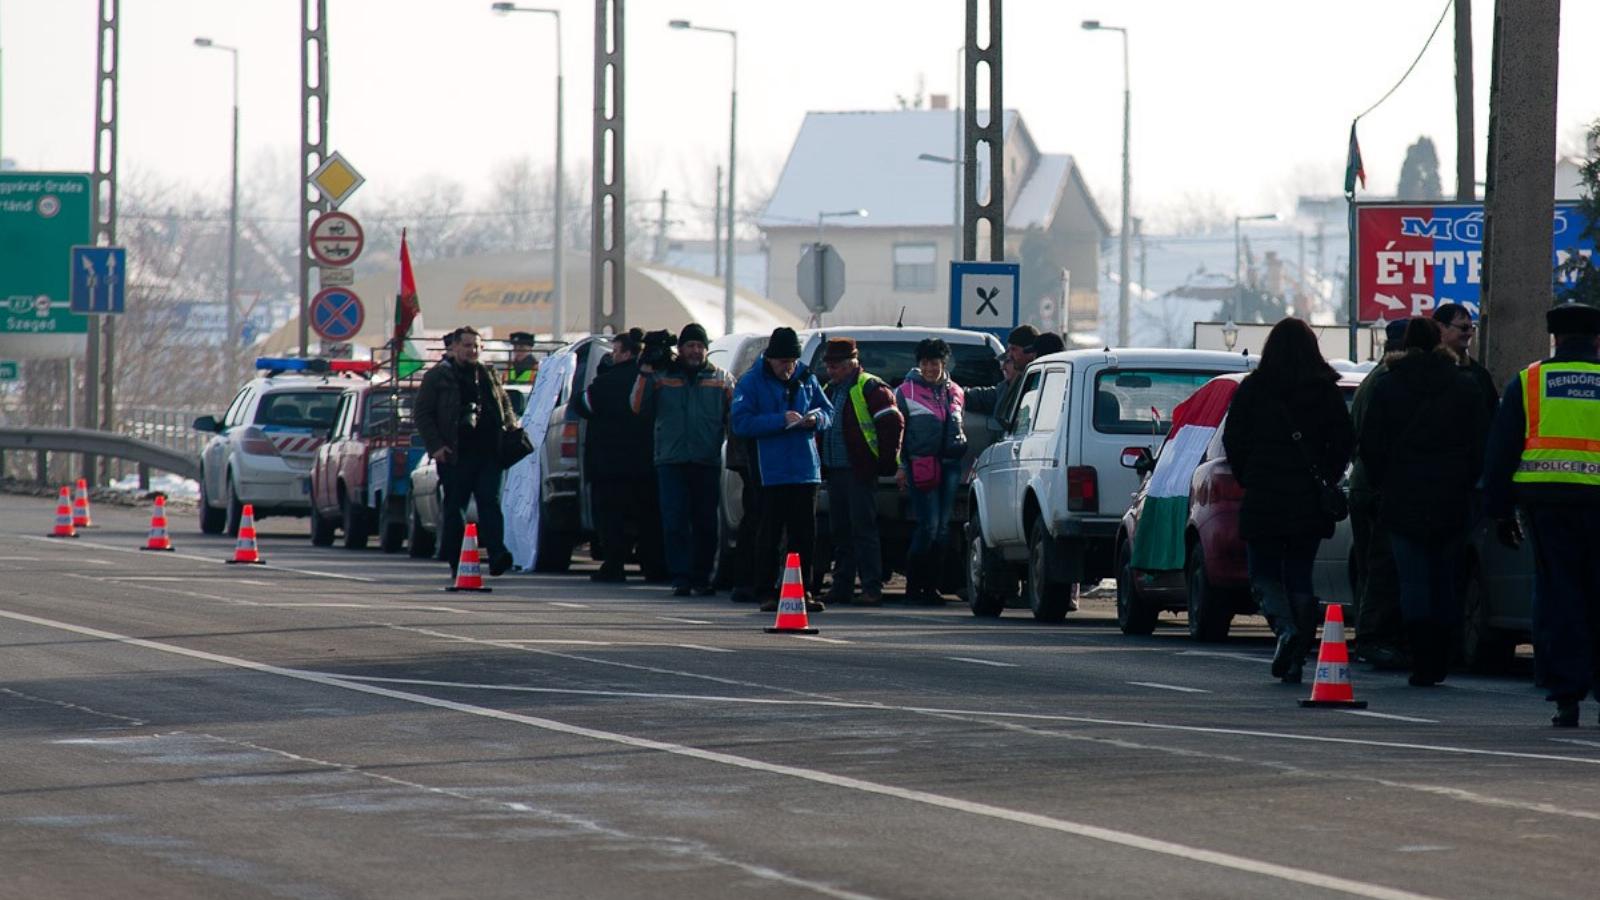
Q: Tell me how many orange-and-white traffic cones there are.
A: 7